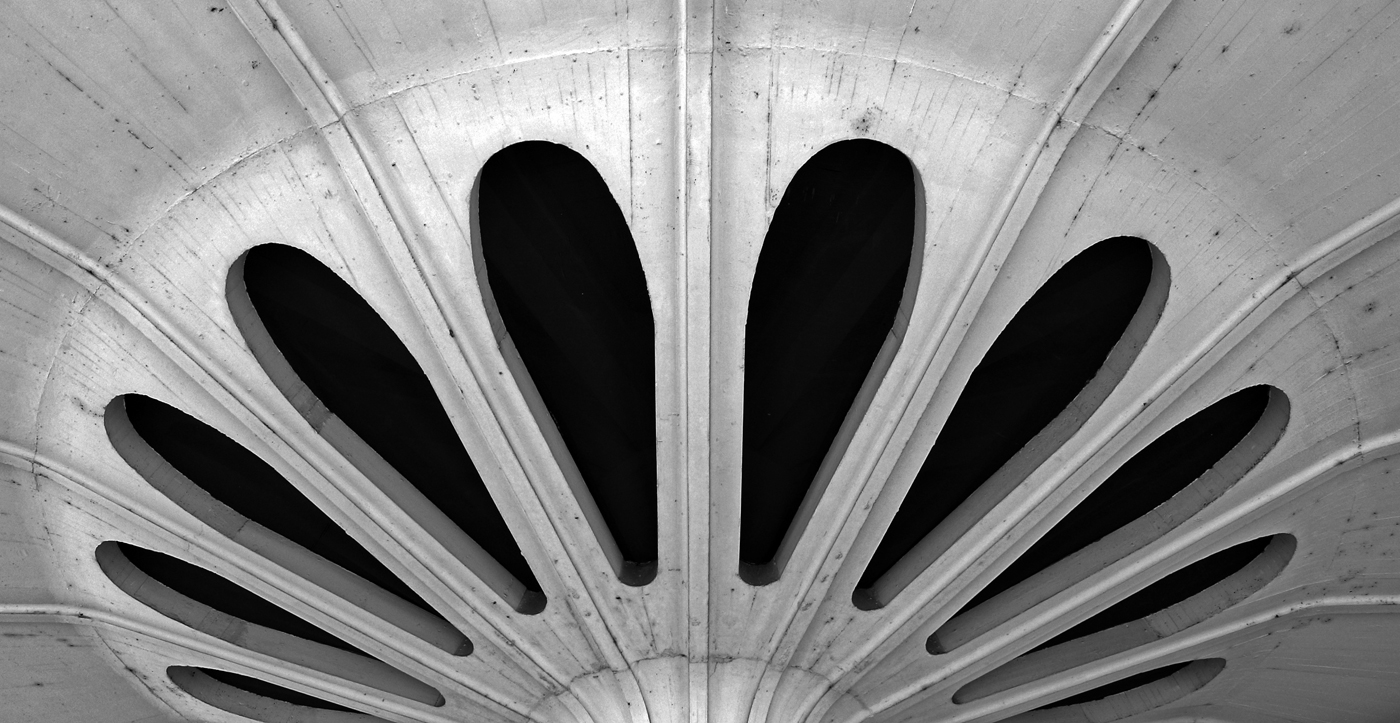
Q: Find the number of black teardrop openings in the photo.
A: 10